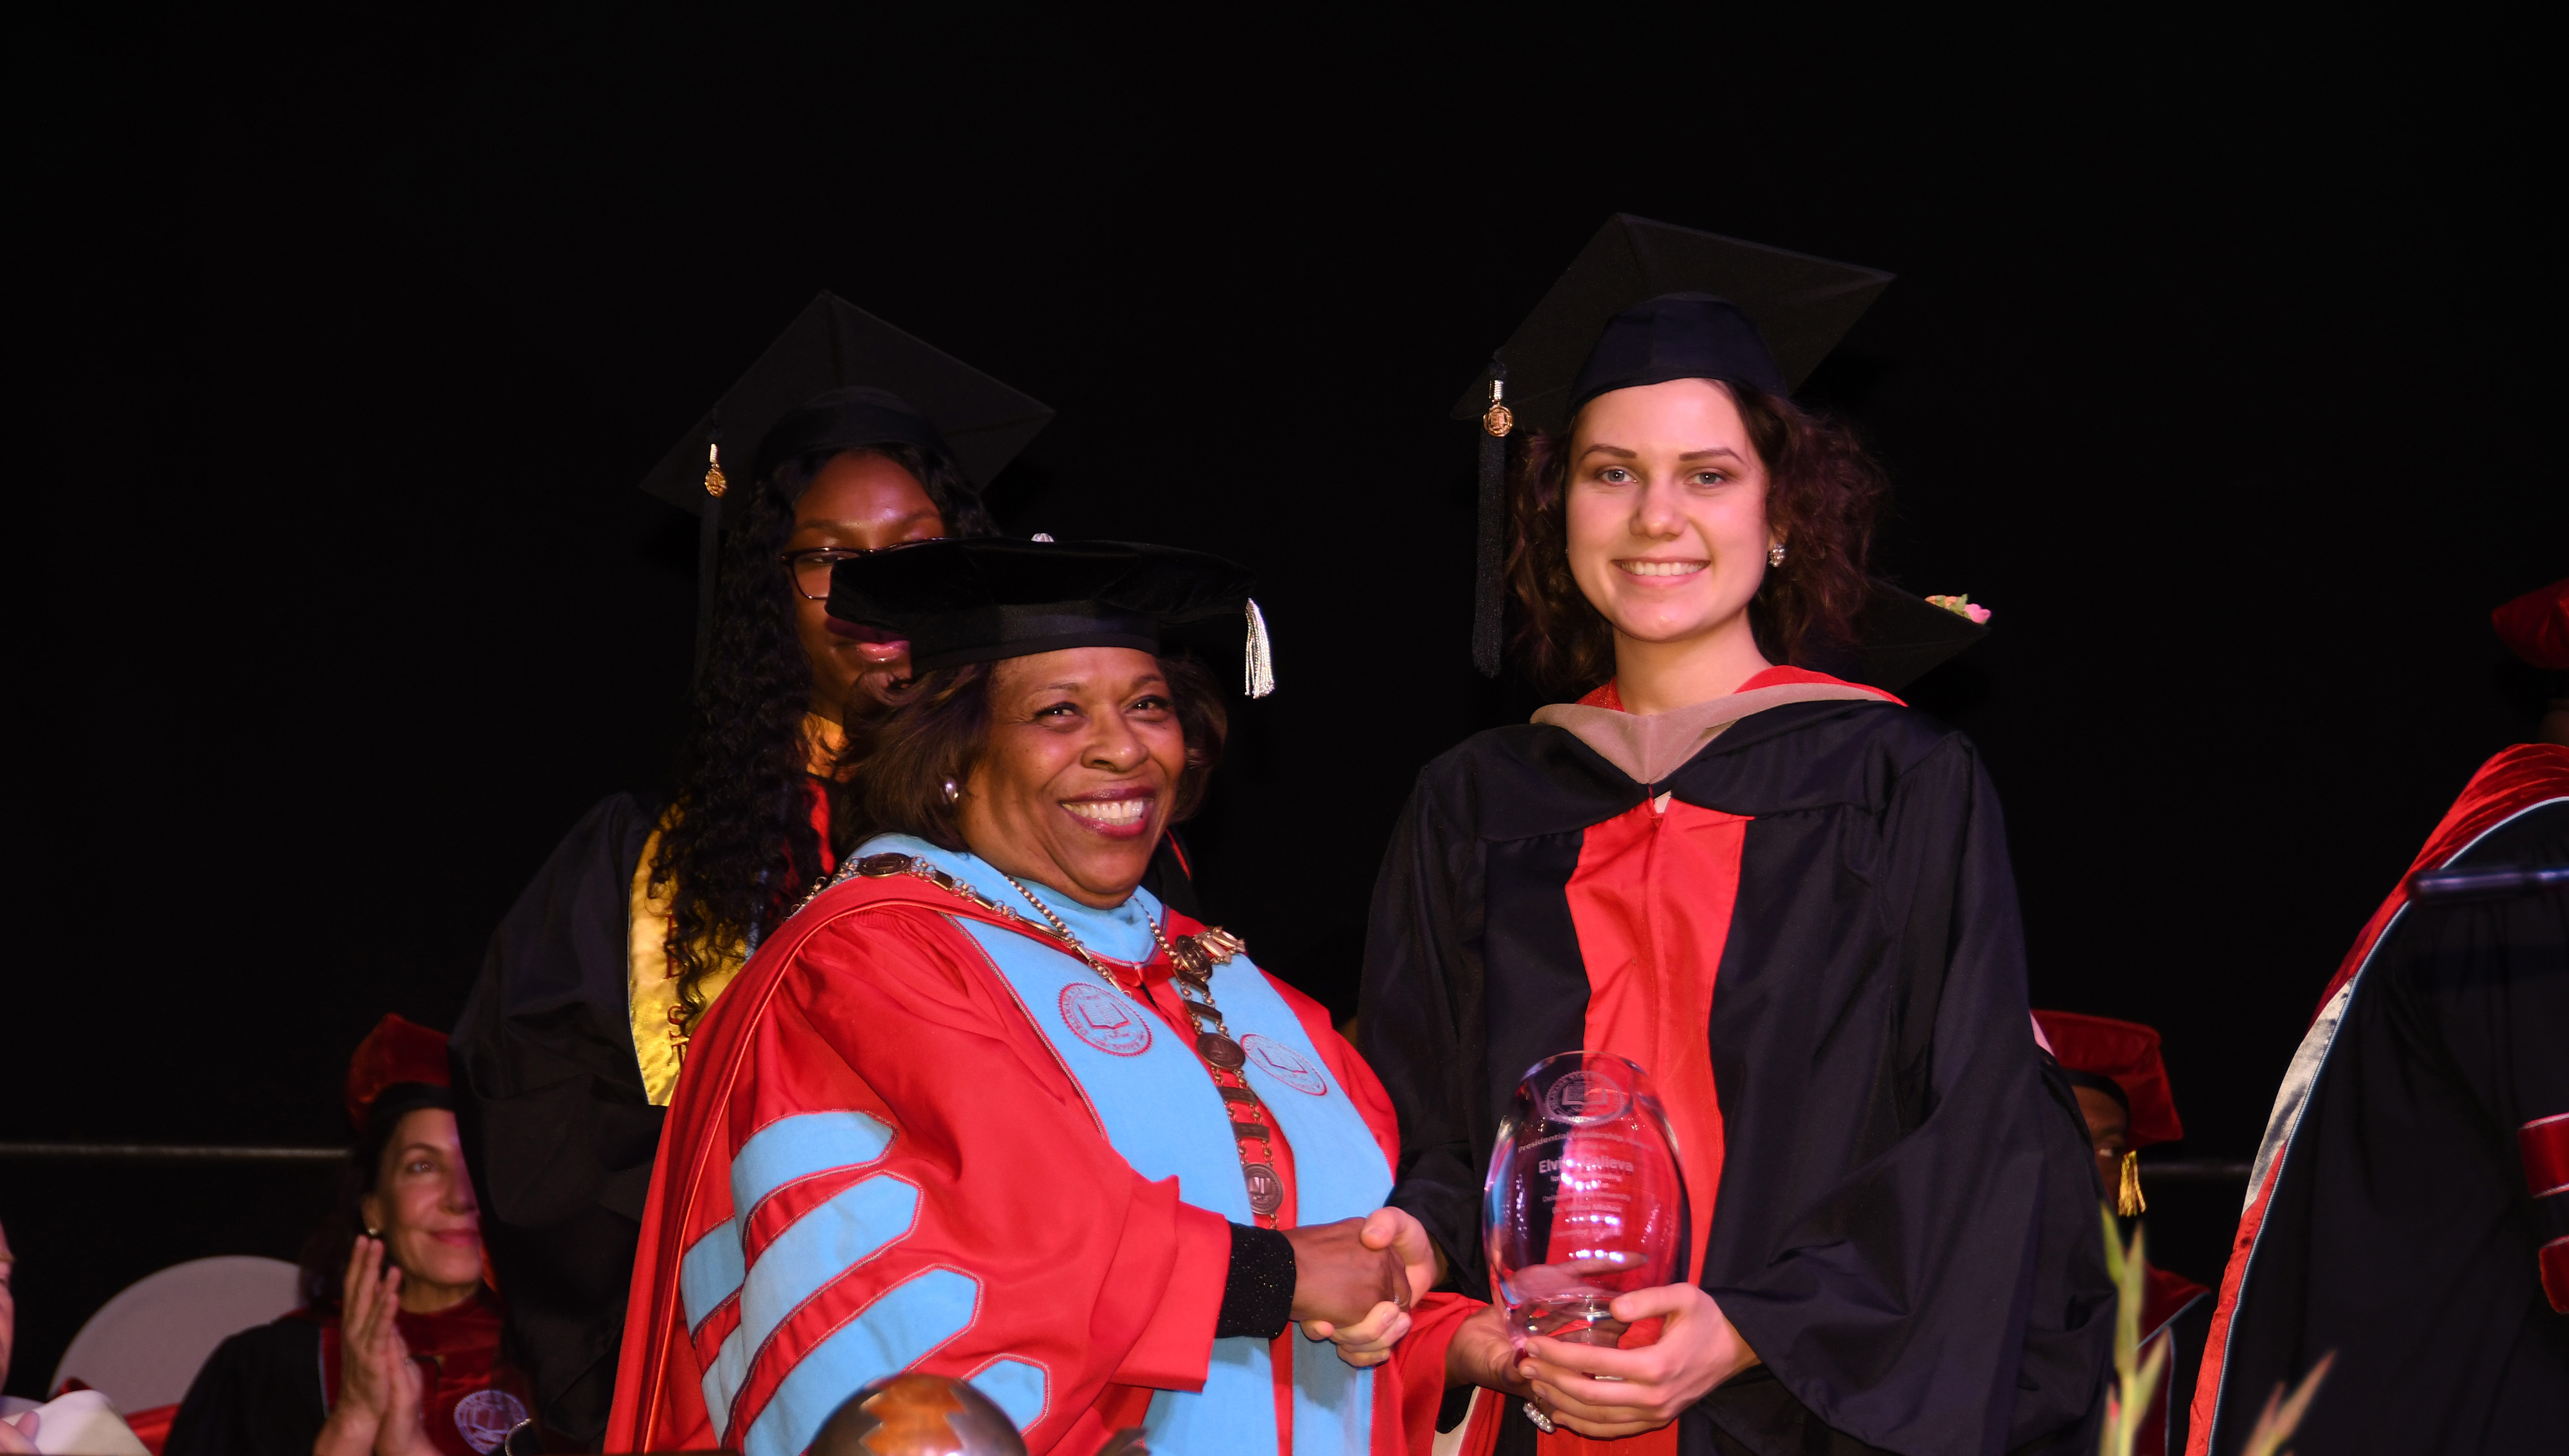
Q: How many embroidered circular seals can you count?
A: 3